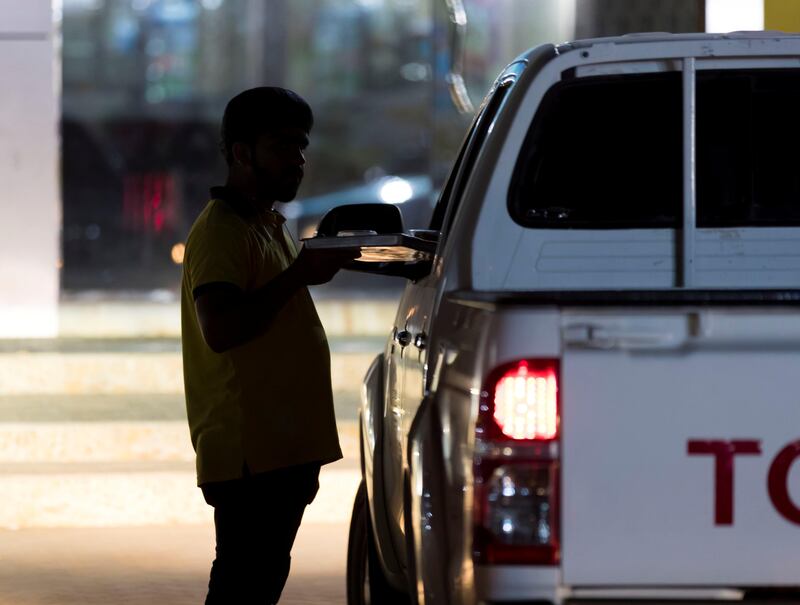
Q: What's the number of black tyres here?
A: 1